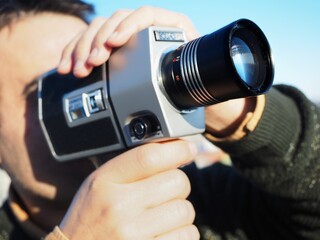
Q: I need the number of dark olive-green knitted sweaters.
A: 1